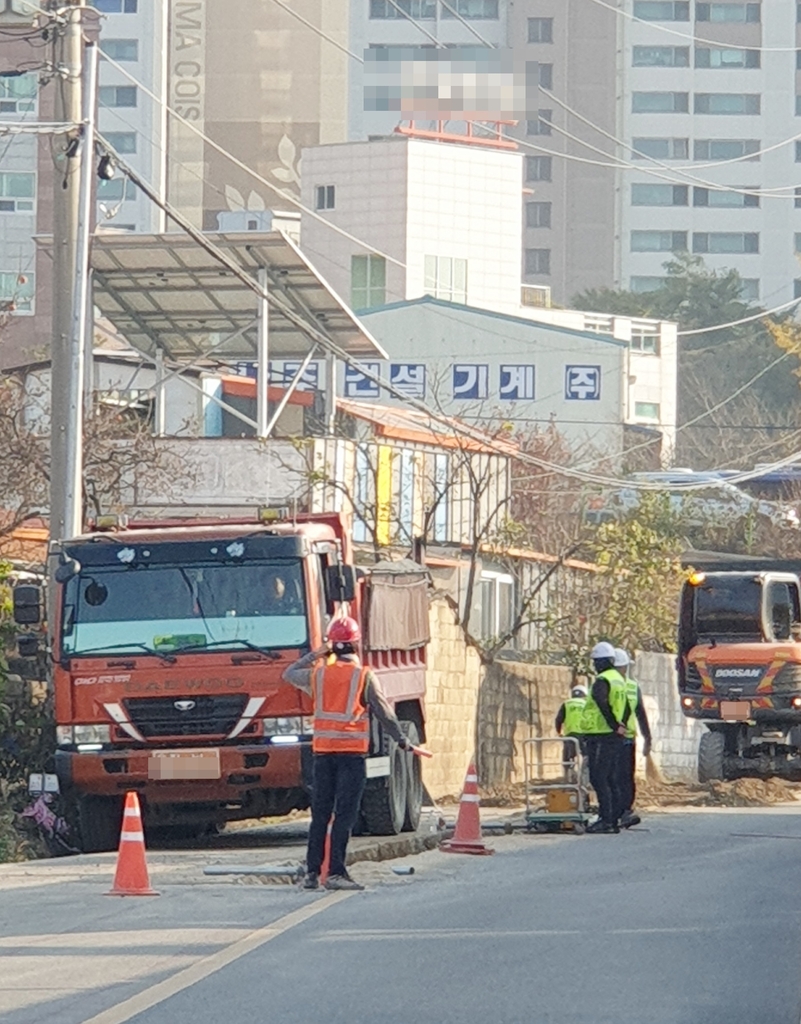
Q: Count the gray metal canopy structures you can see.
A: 1